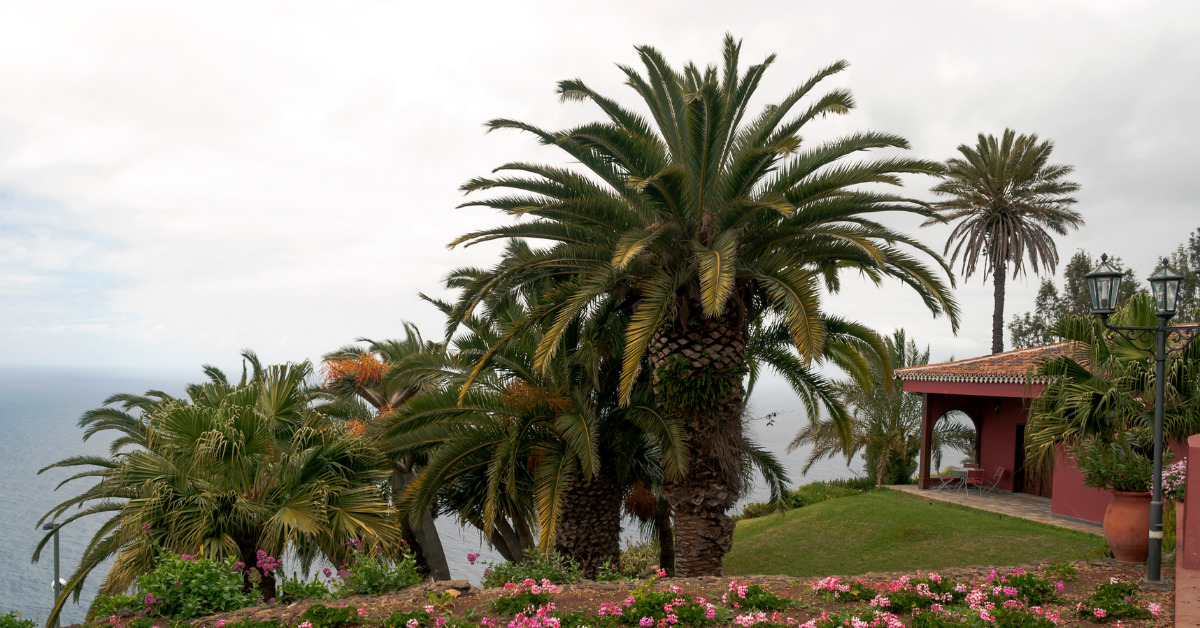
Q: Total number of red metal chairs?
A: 4